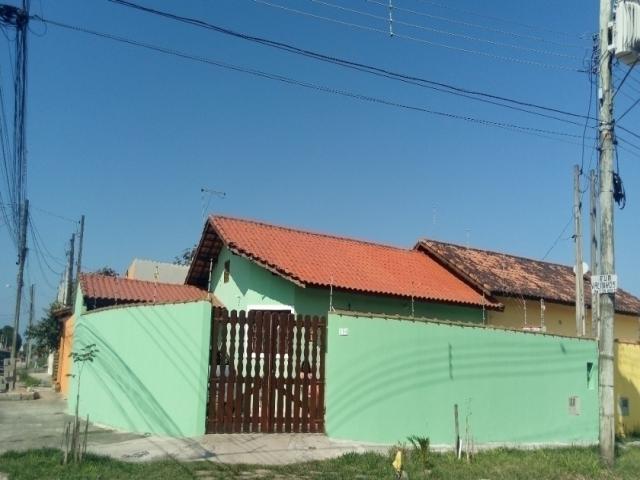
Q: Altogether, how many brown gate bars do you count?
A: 14